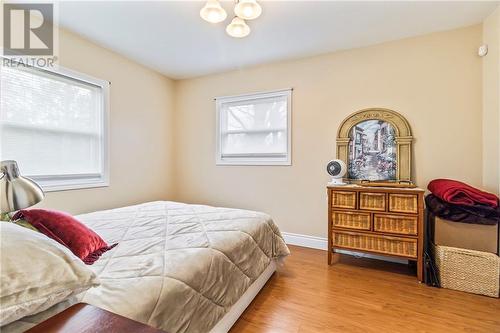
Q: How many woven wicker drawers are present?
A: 6